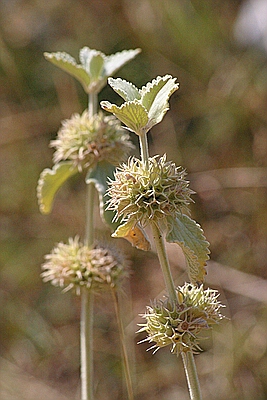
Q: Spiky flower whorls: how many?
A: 4